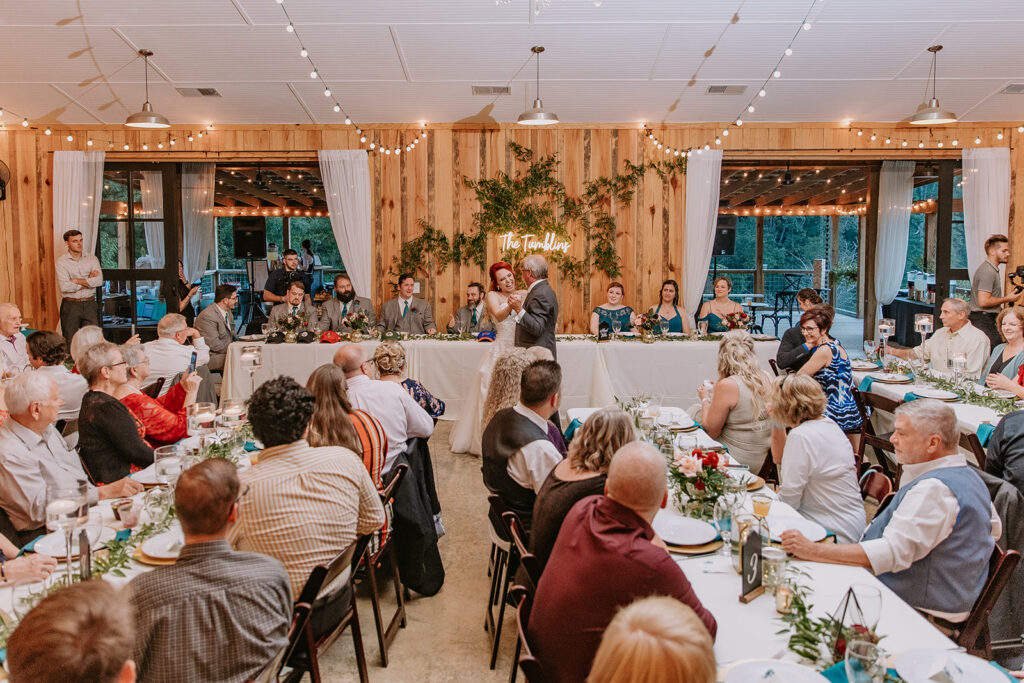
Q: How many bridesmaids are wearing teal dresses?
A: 3